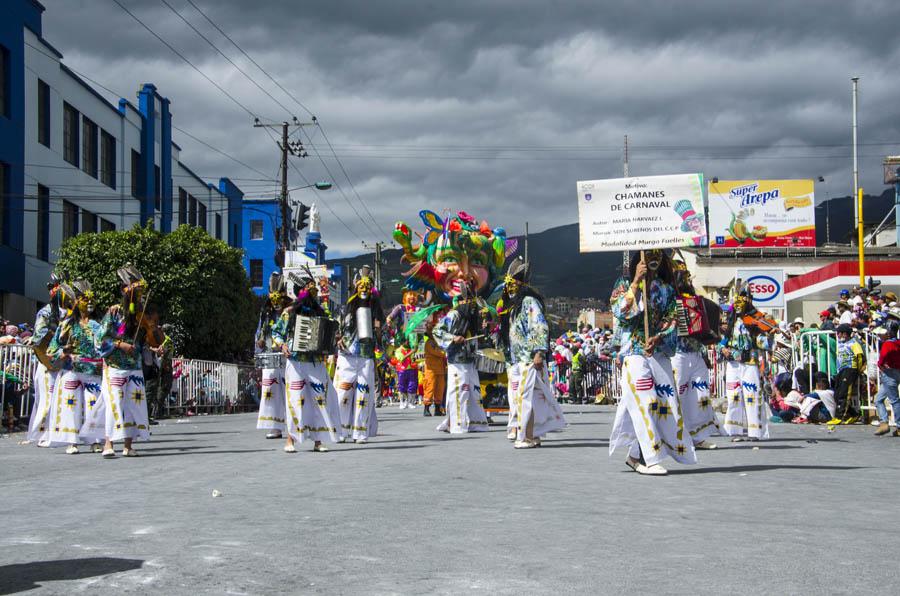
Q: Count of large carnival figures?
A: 1